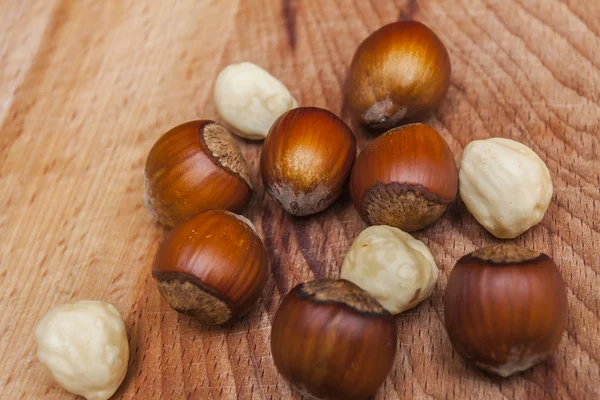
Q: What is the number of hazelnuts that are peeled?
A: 4